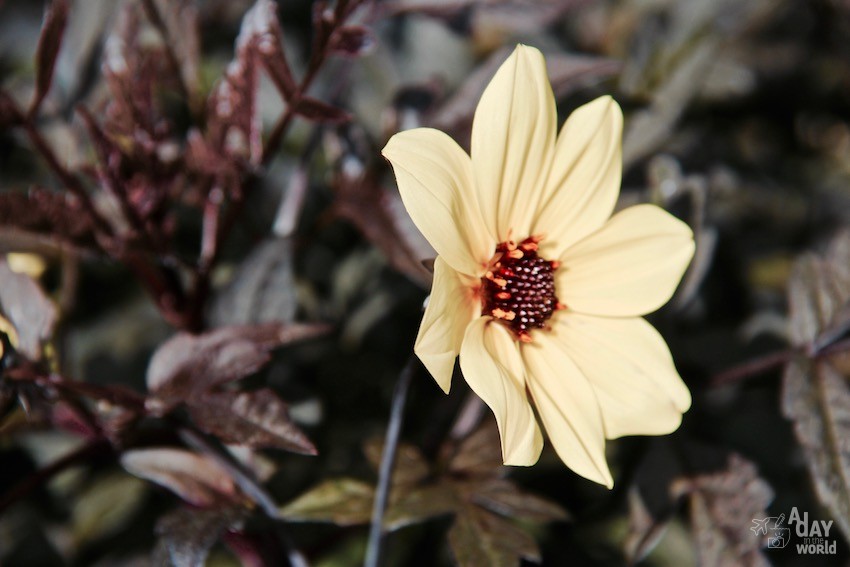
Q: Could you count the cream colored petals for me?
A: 8